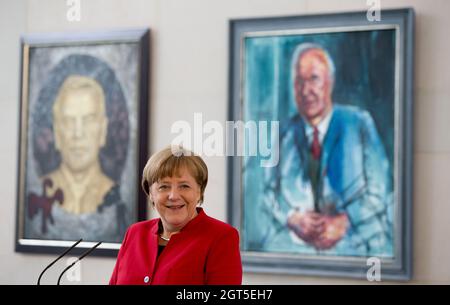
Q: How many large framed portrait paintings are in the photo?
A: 2